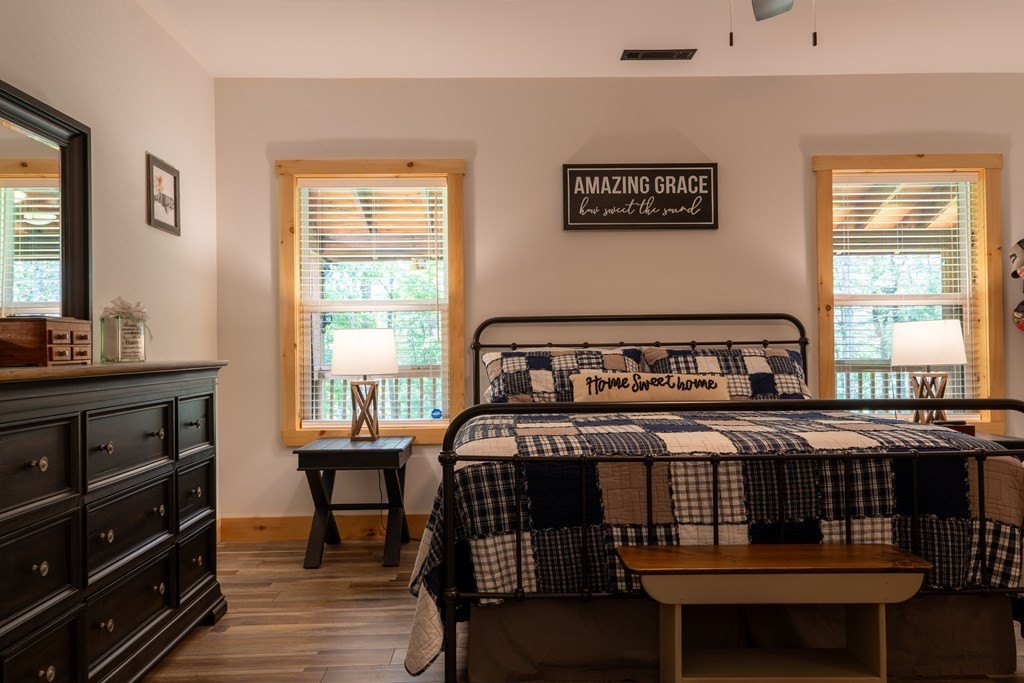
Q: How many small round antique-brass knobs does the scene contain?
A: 12